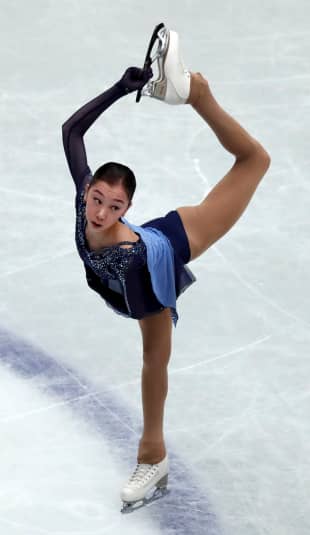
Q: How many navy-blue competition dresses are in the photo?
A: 1